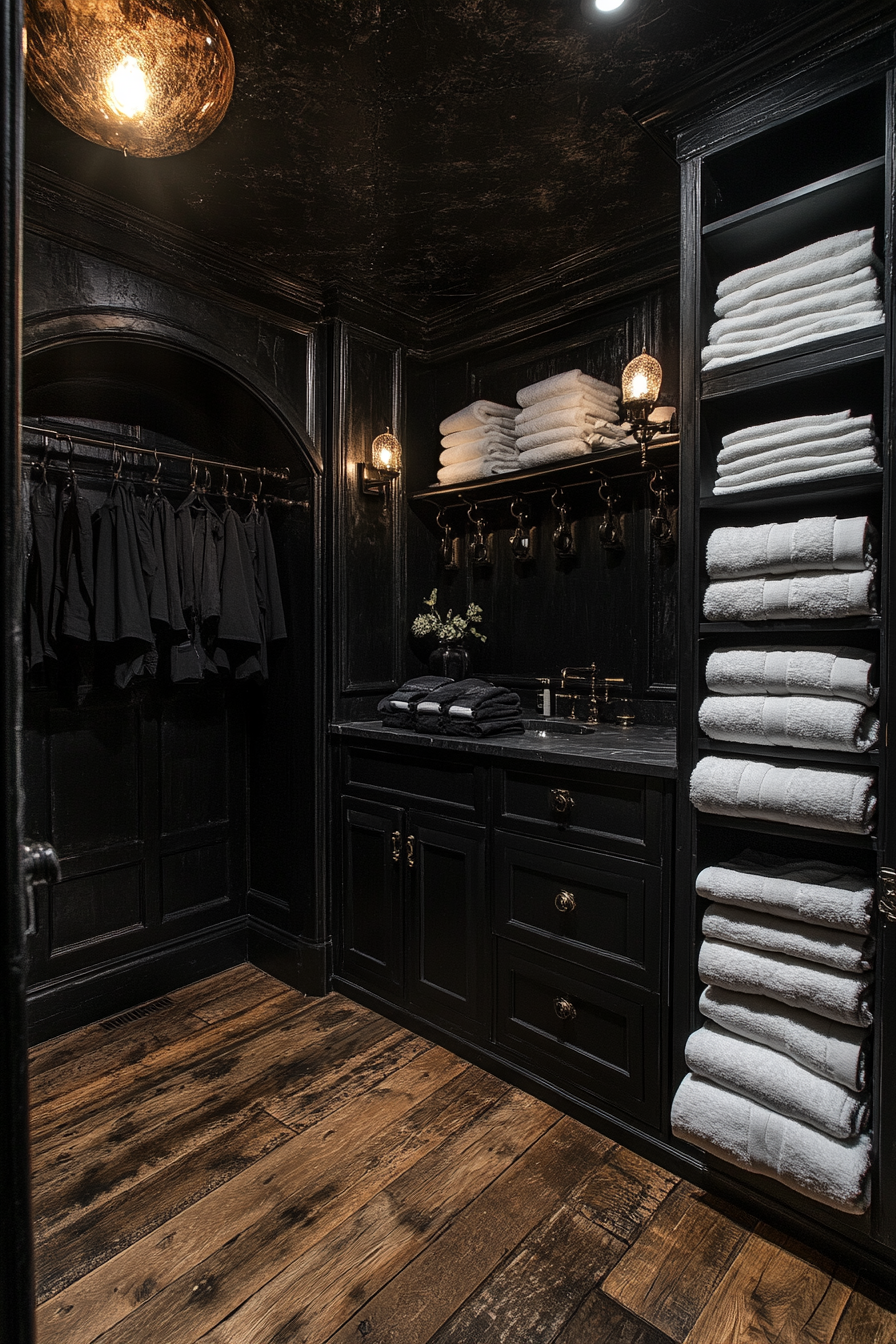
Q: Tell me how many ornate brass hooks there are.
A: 6